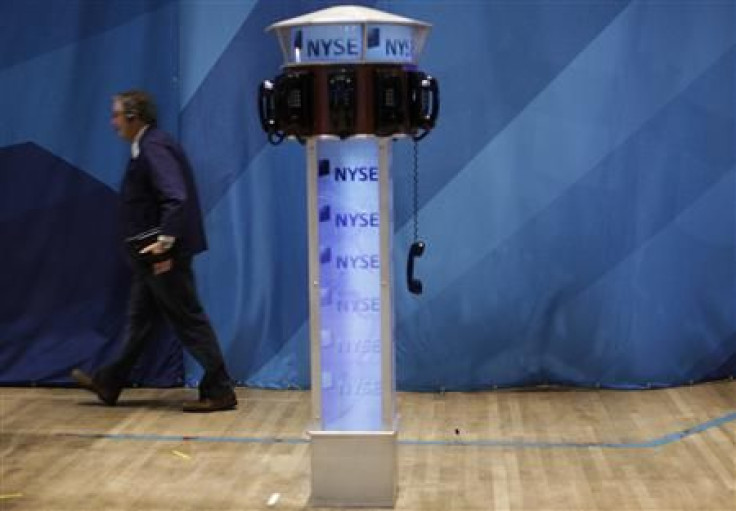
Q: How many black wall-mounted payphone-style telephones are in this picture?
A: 5